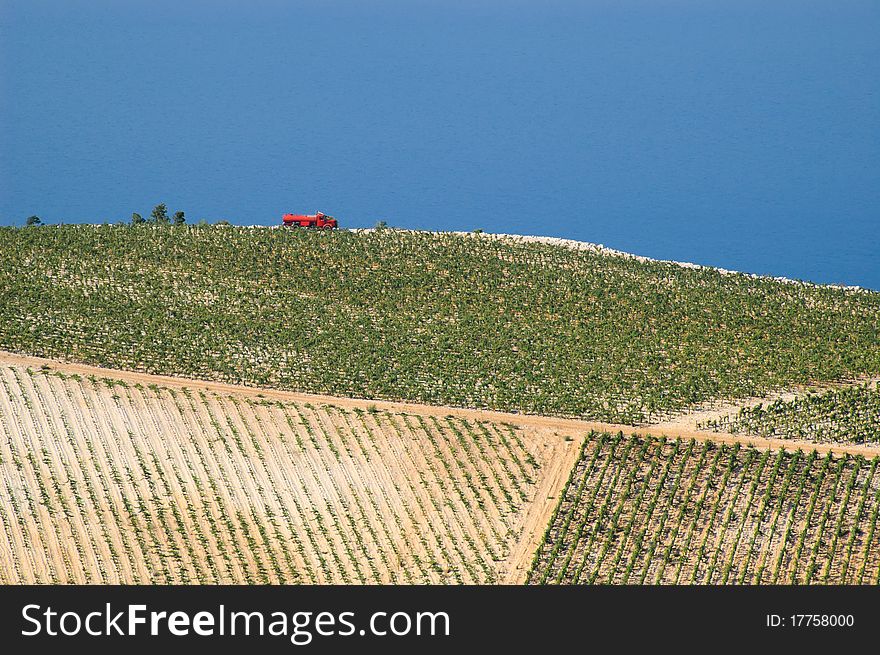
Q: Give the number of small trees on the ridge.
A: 4